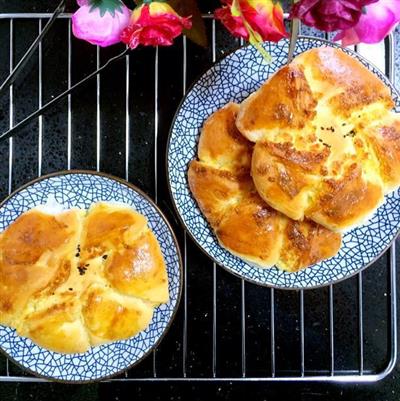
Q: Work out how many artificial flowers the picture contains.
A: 5